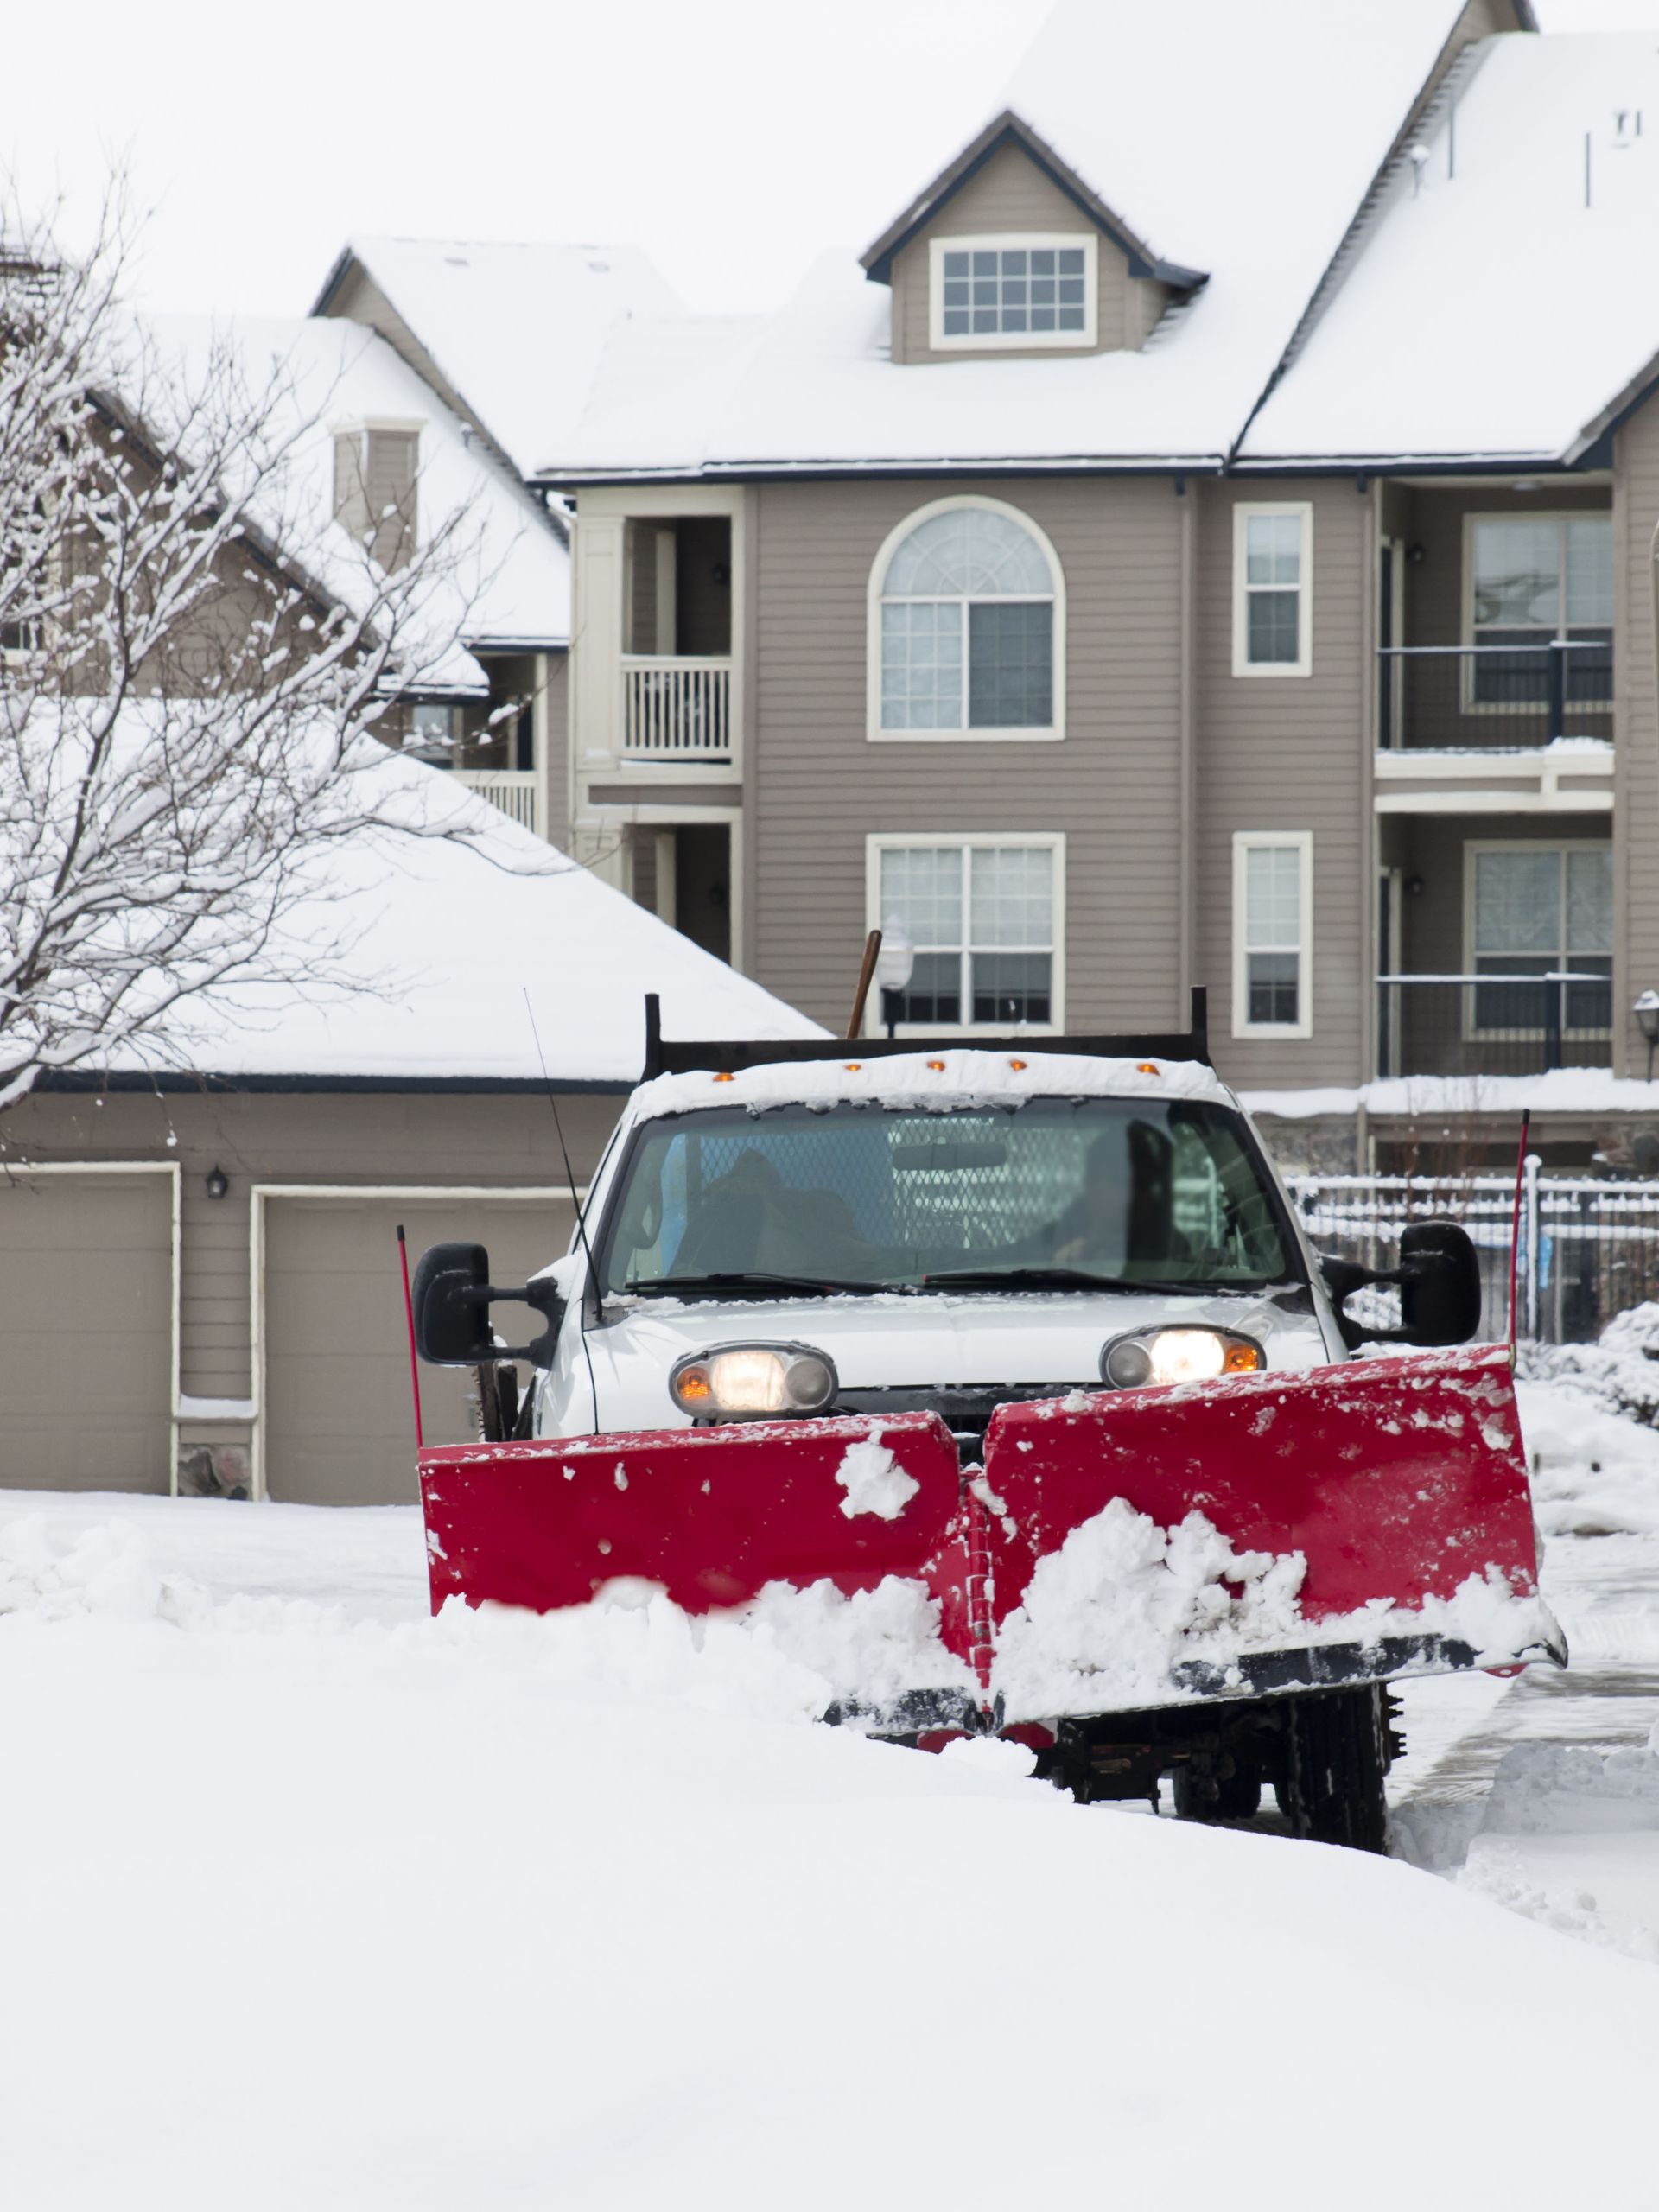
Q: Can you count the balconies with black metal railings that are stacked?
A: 2